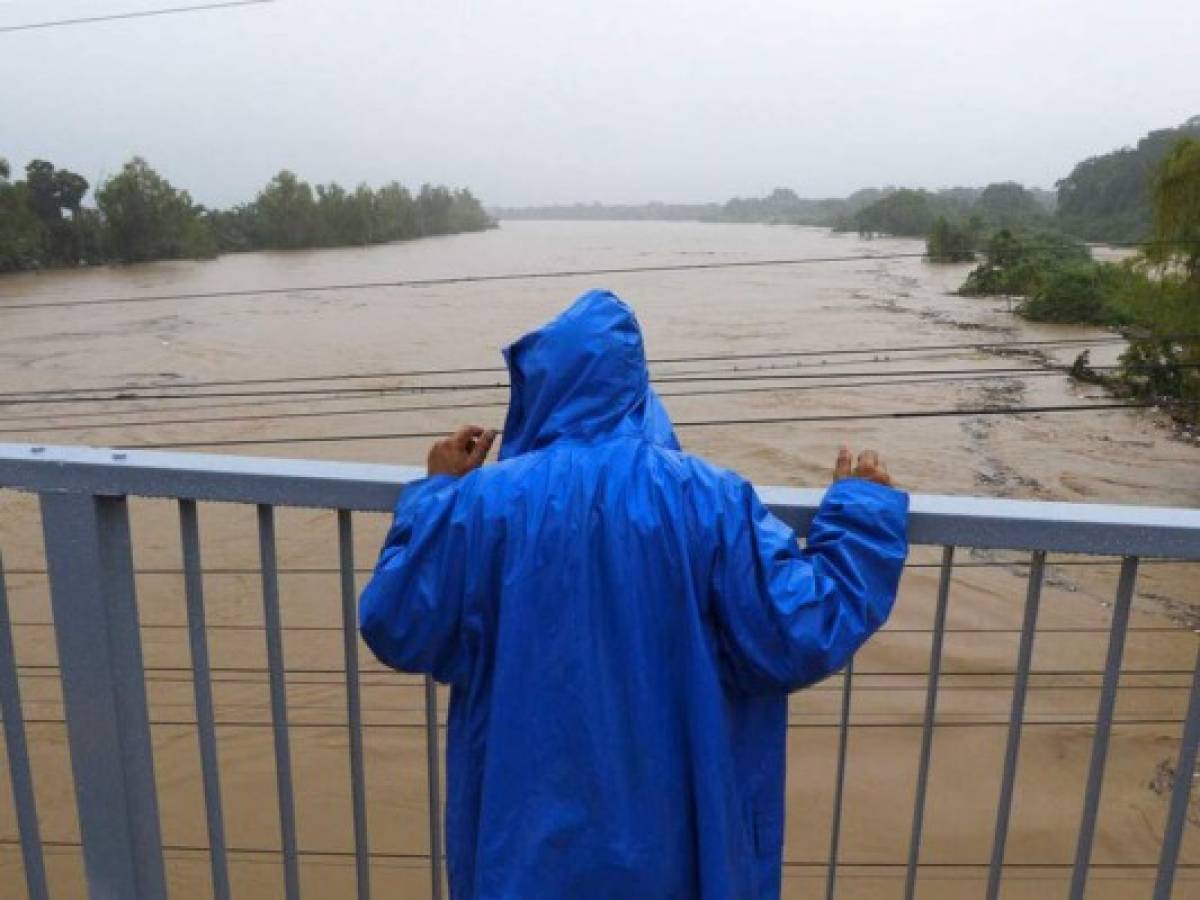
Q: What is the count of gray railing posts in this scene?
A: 11